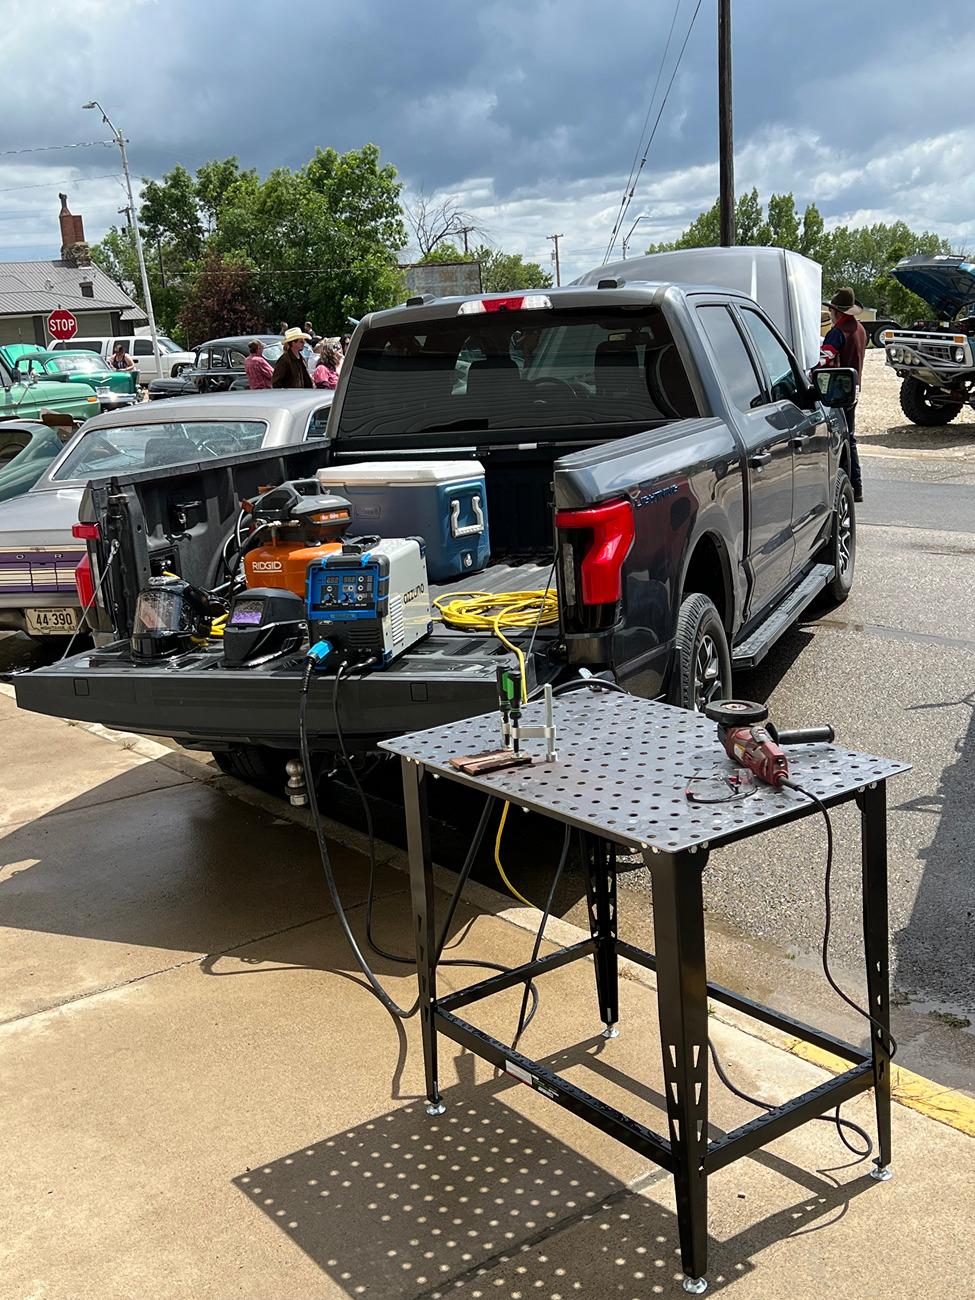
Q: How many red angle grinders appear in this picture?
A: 1